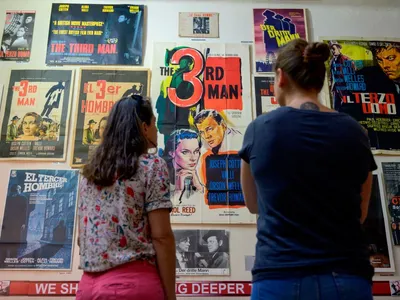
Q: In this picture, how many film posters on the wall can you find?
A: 13